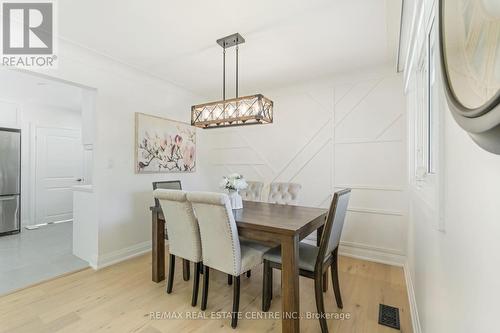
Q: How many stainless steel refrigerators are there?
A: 1